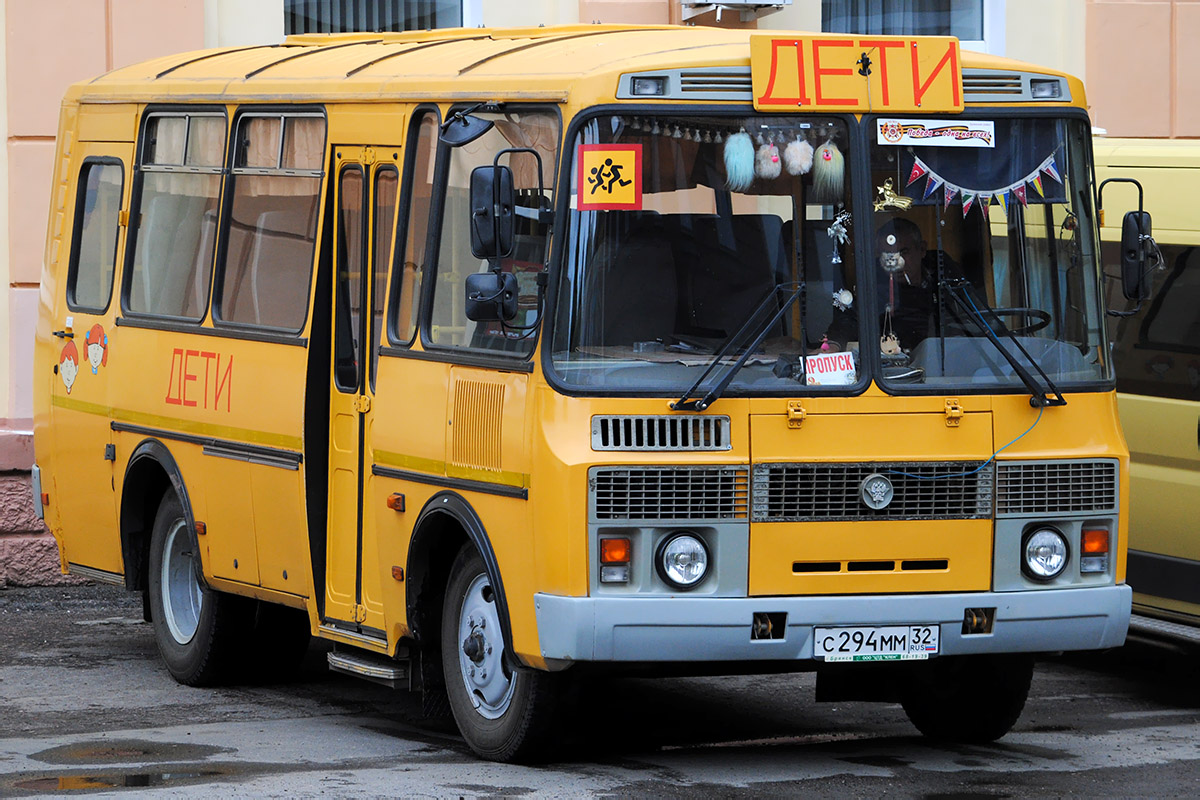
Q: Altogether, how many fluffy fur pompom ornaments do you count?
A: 4